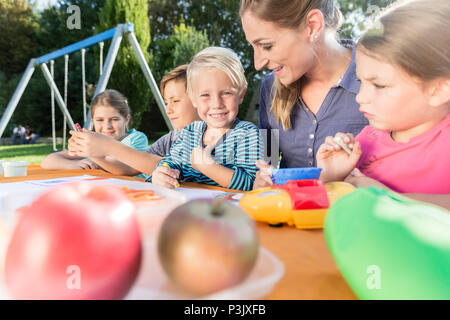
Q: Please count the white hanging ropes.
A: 4